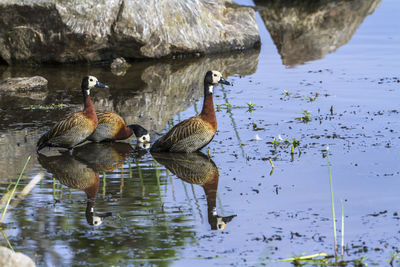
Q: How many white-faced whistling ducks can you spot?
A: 3